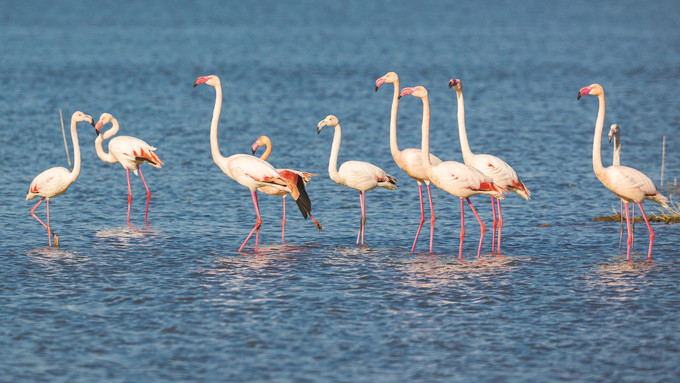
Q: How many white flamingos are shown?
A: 10